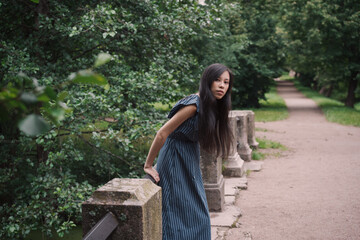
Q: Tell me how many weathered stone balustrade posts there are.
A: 5